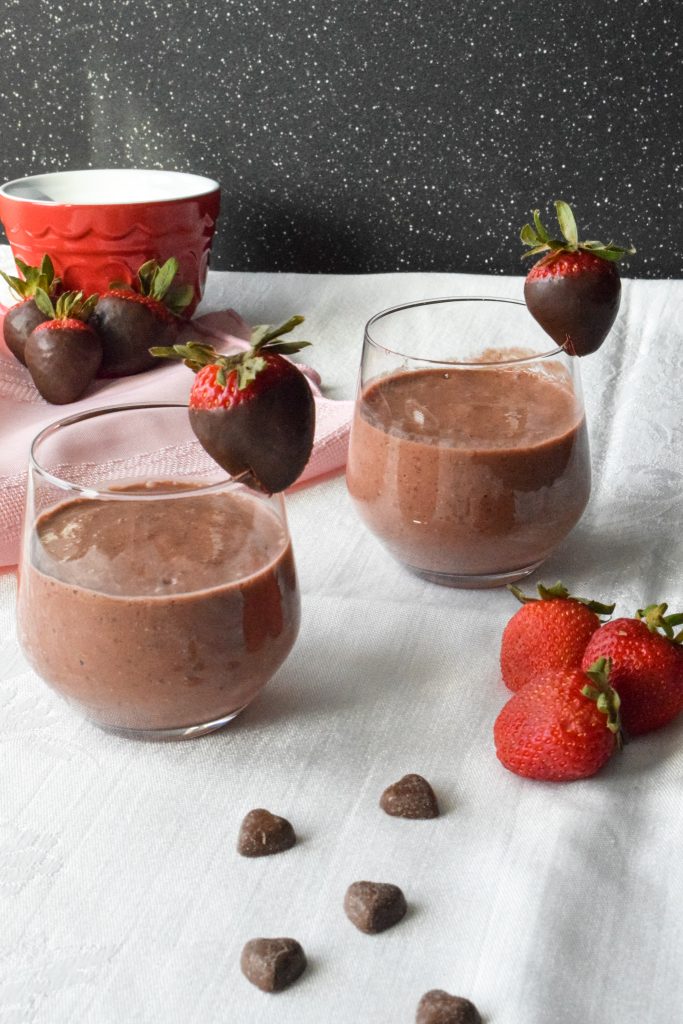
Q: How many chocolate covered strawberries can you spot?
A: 5